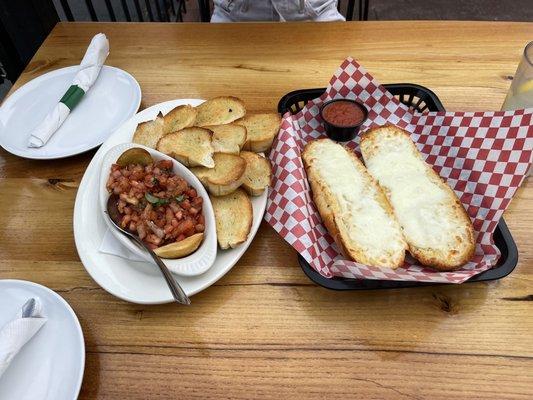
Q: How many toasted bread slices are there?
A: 9